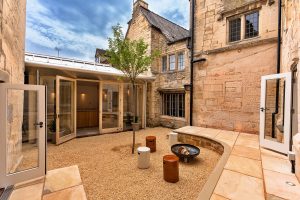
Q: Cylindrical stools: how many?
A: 4